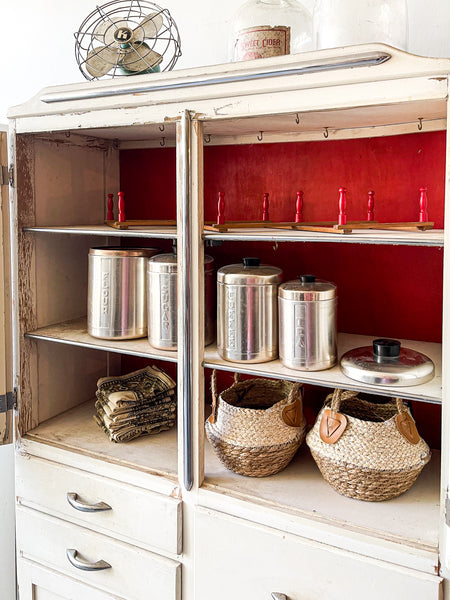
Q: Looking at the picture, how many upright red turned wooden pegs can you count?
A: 8